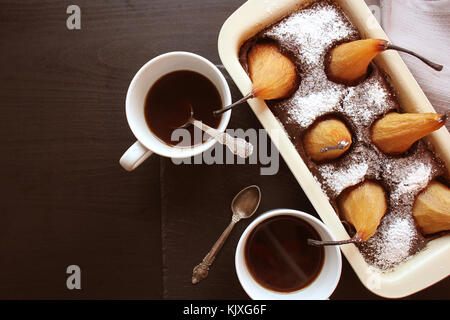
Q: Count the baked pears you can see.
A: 6